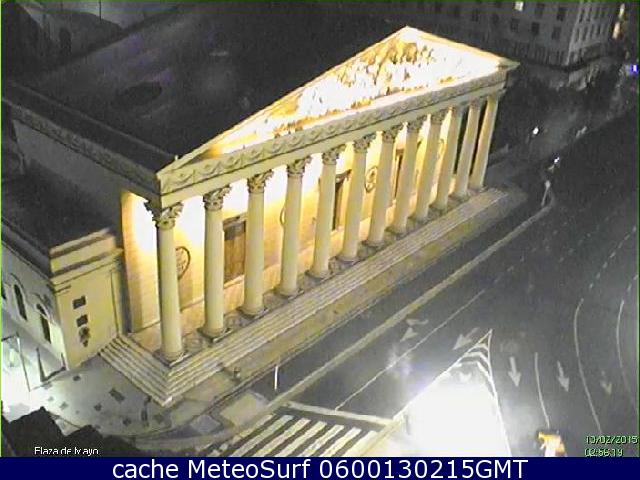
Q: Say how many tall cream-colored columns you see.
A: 12